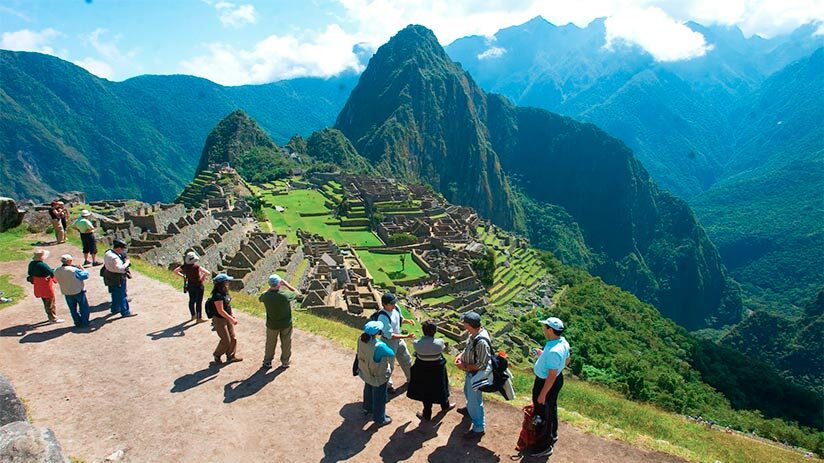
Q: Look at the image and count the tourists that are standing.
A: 14